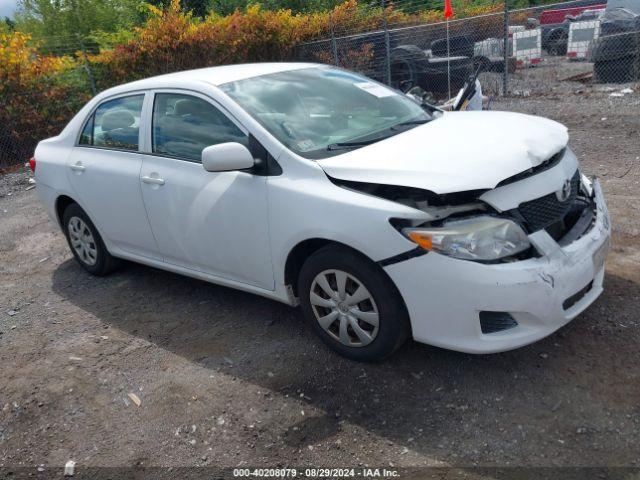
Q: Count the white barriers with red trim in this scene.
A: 2